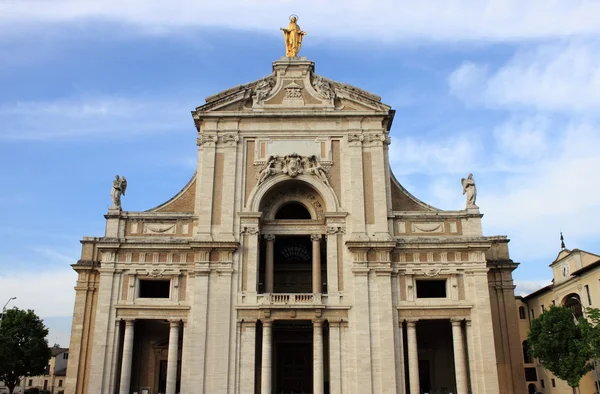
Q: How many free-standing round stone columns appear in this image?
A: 8